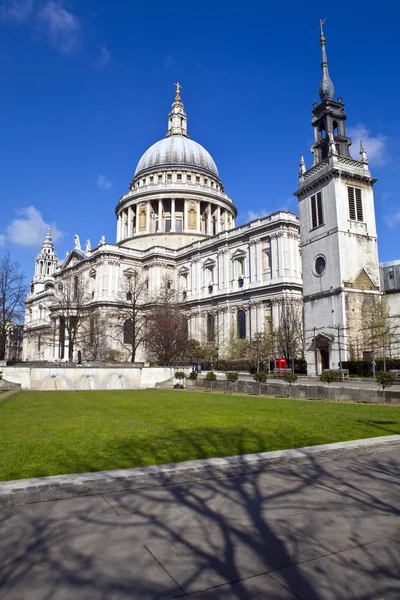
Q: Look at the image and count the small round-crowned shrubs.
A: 8